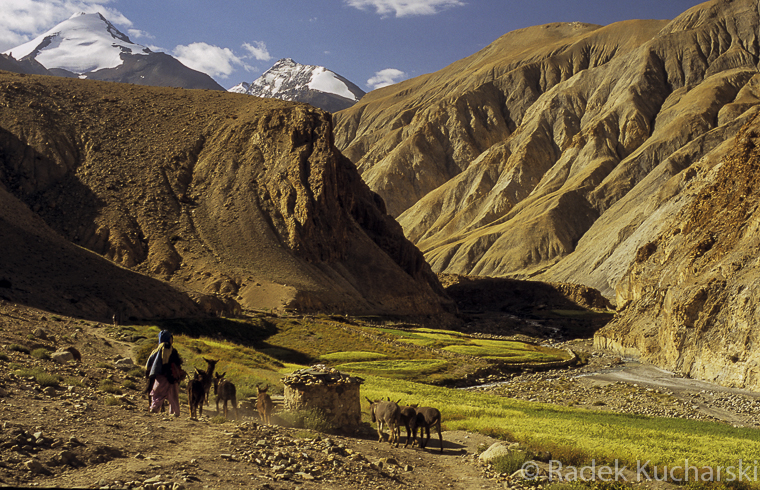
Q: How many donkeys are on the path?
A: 7